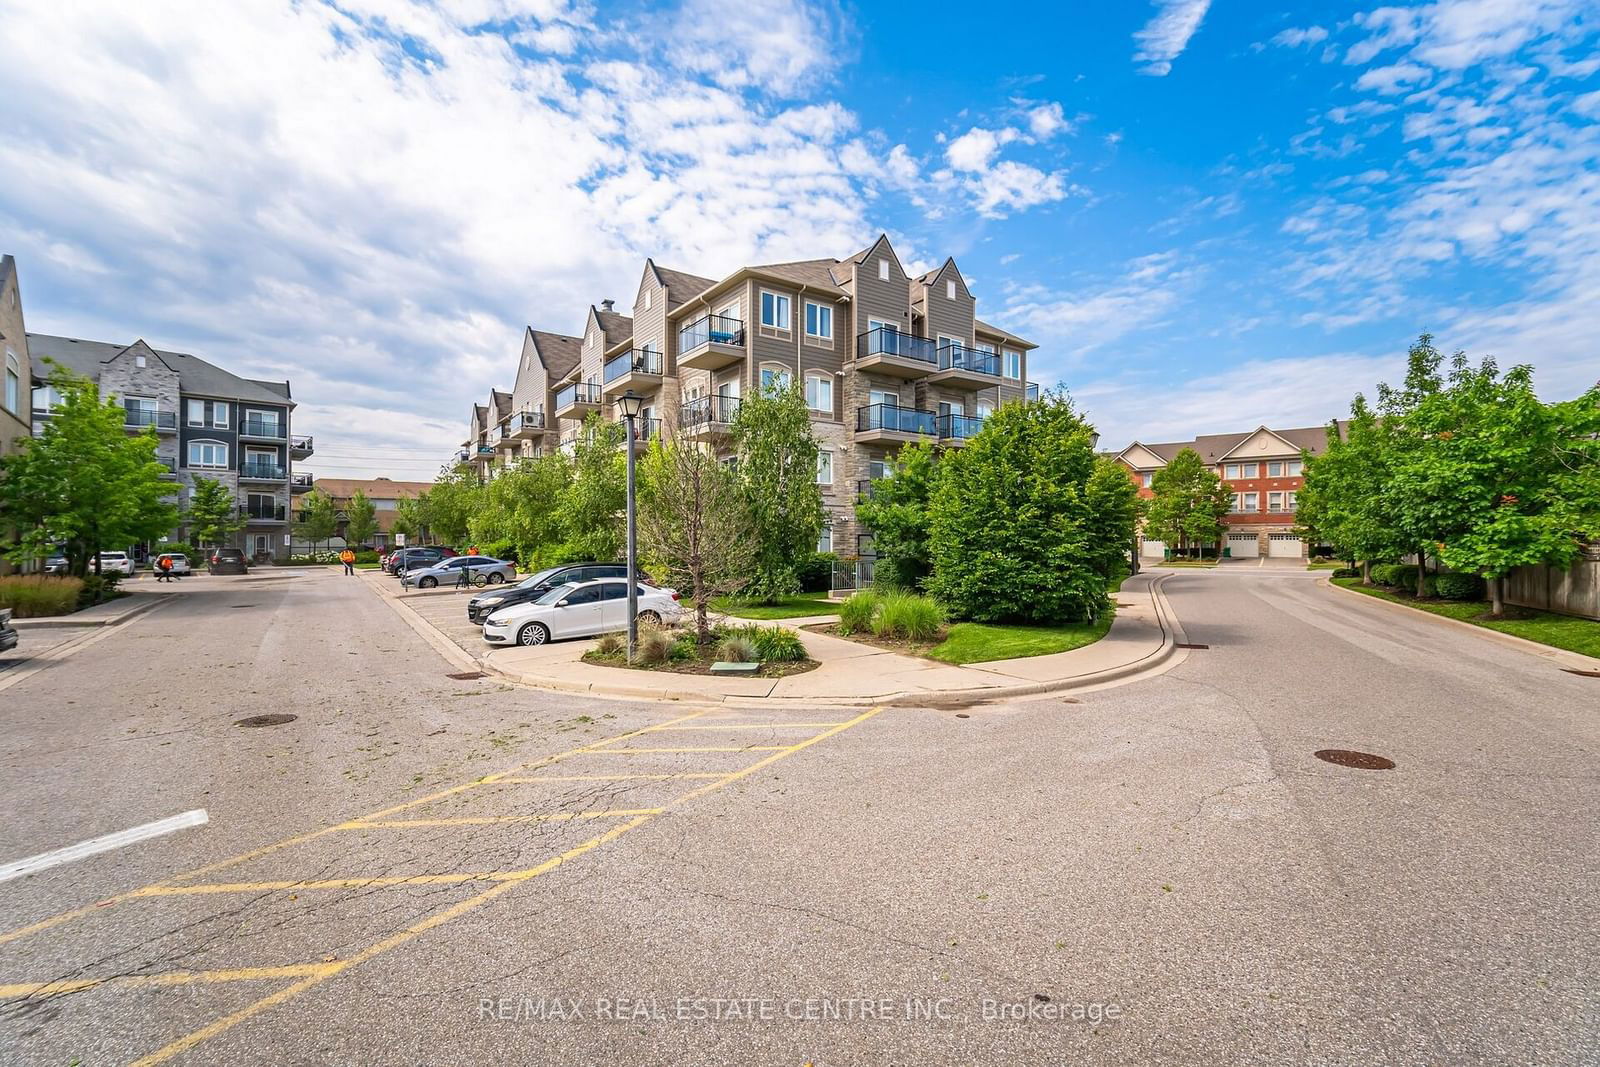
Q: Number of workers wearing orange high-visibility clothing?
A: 3